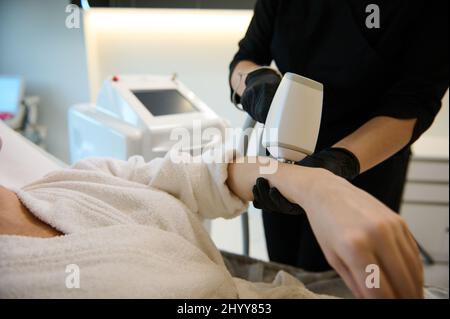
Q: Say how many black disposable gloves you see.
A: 2